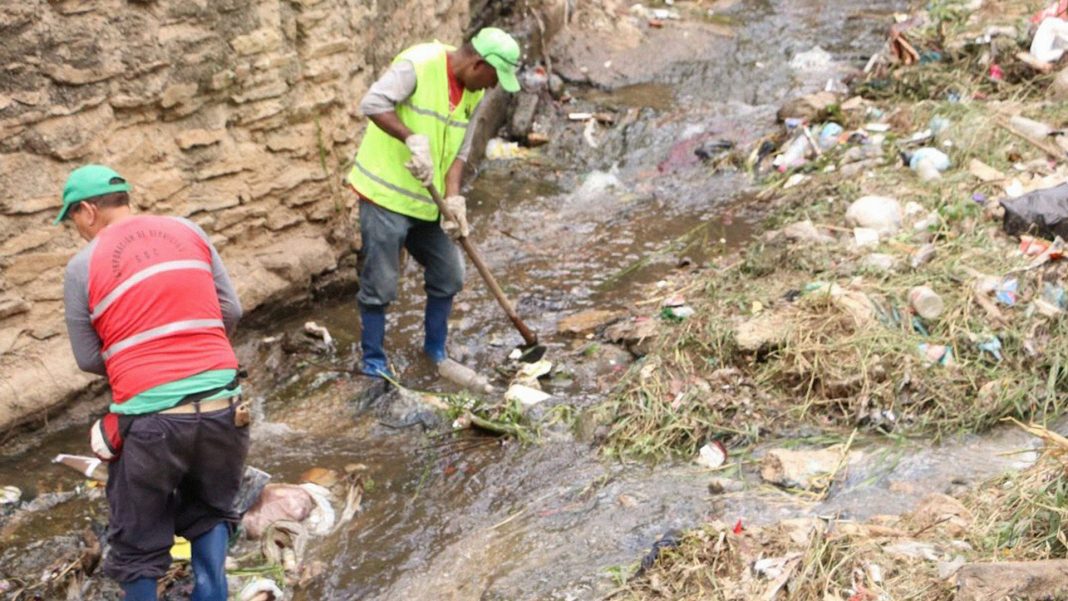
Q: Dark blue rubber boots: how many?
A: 4